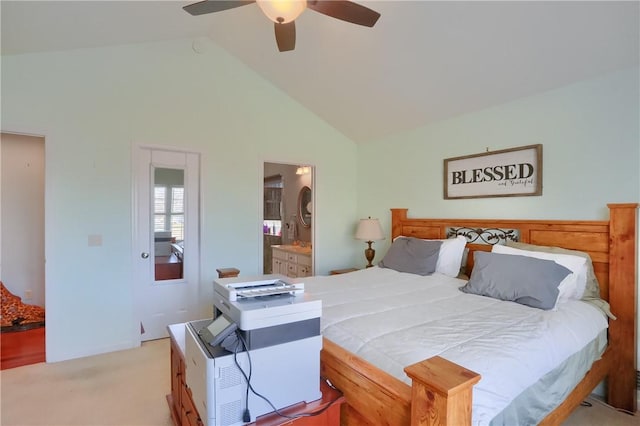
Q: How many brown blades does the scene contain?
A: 3